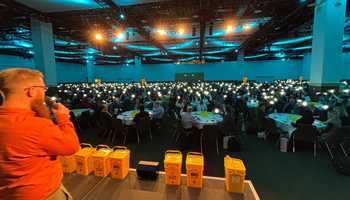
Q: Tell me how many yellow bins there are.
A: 7